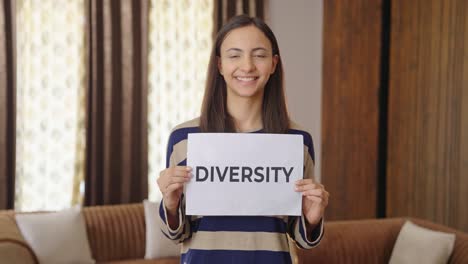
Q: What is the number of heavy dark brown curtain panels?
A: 3